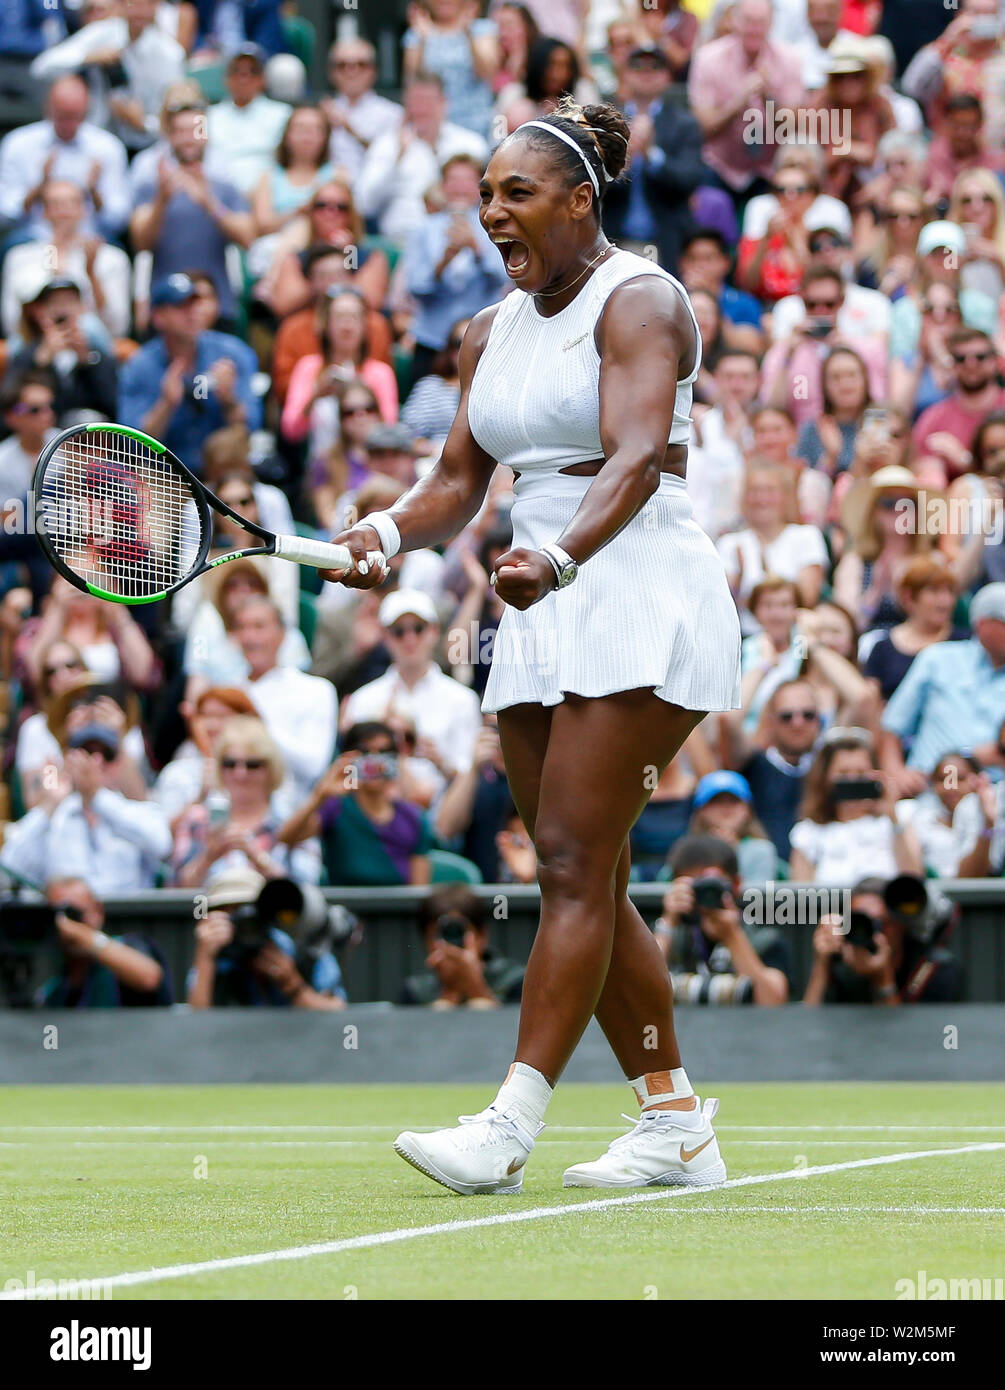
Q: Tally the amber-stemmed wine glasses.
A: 0